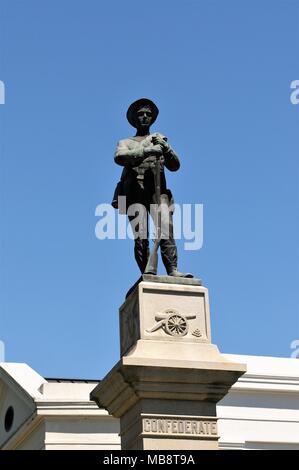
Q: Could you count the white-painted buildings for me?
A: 1